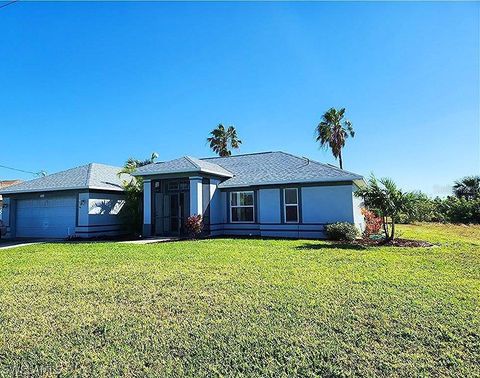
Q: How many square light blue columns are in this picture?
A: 2